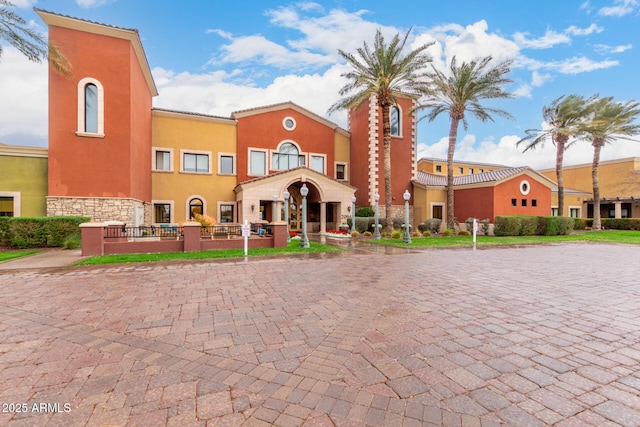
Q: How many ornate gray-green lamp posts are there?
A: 6